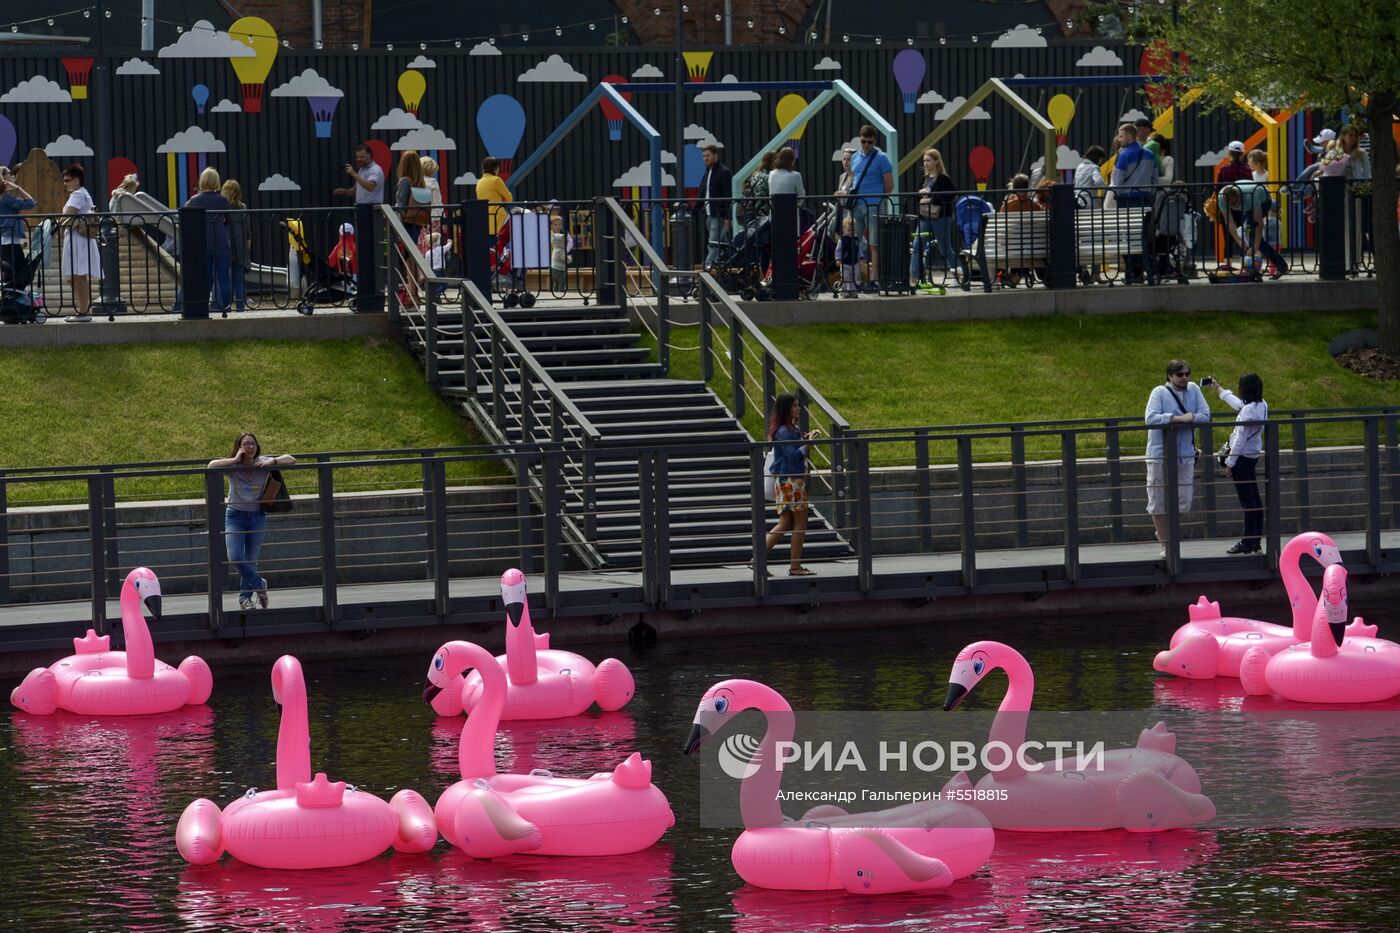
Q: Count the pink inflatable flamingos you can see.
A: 8